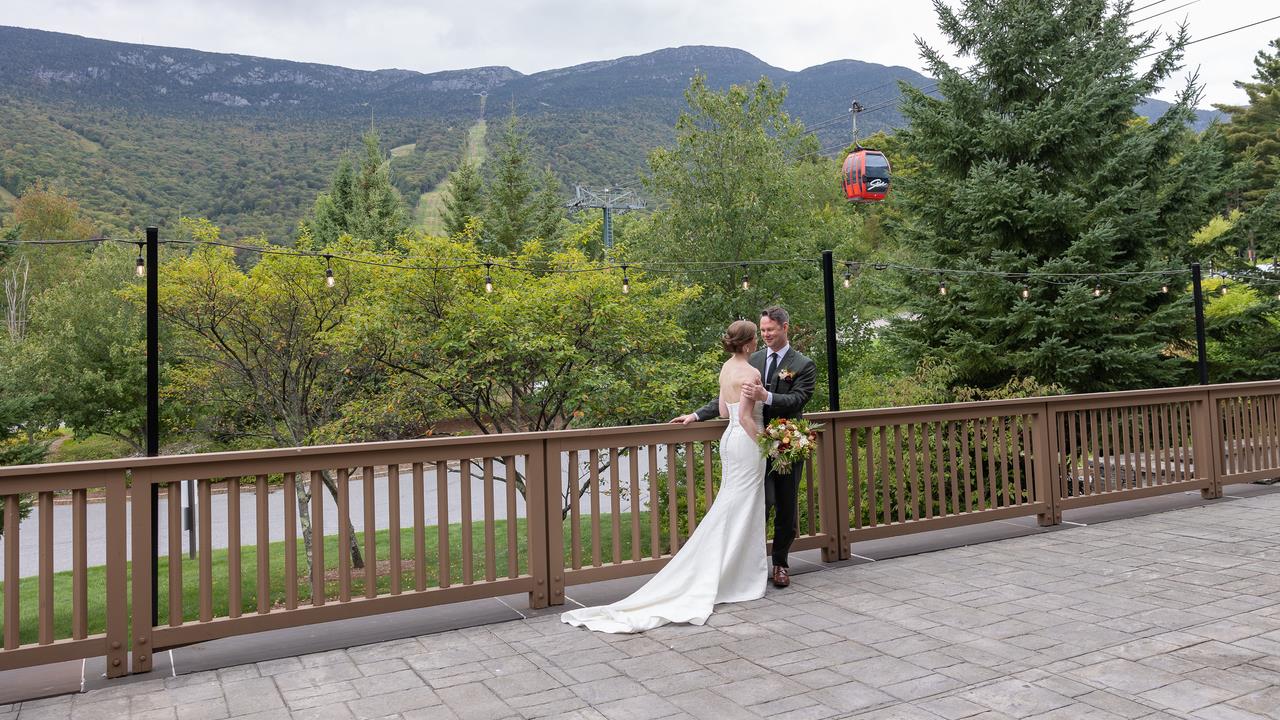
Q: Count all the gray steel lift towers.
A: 1